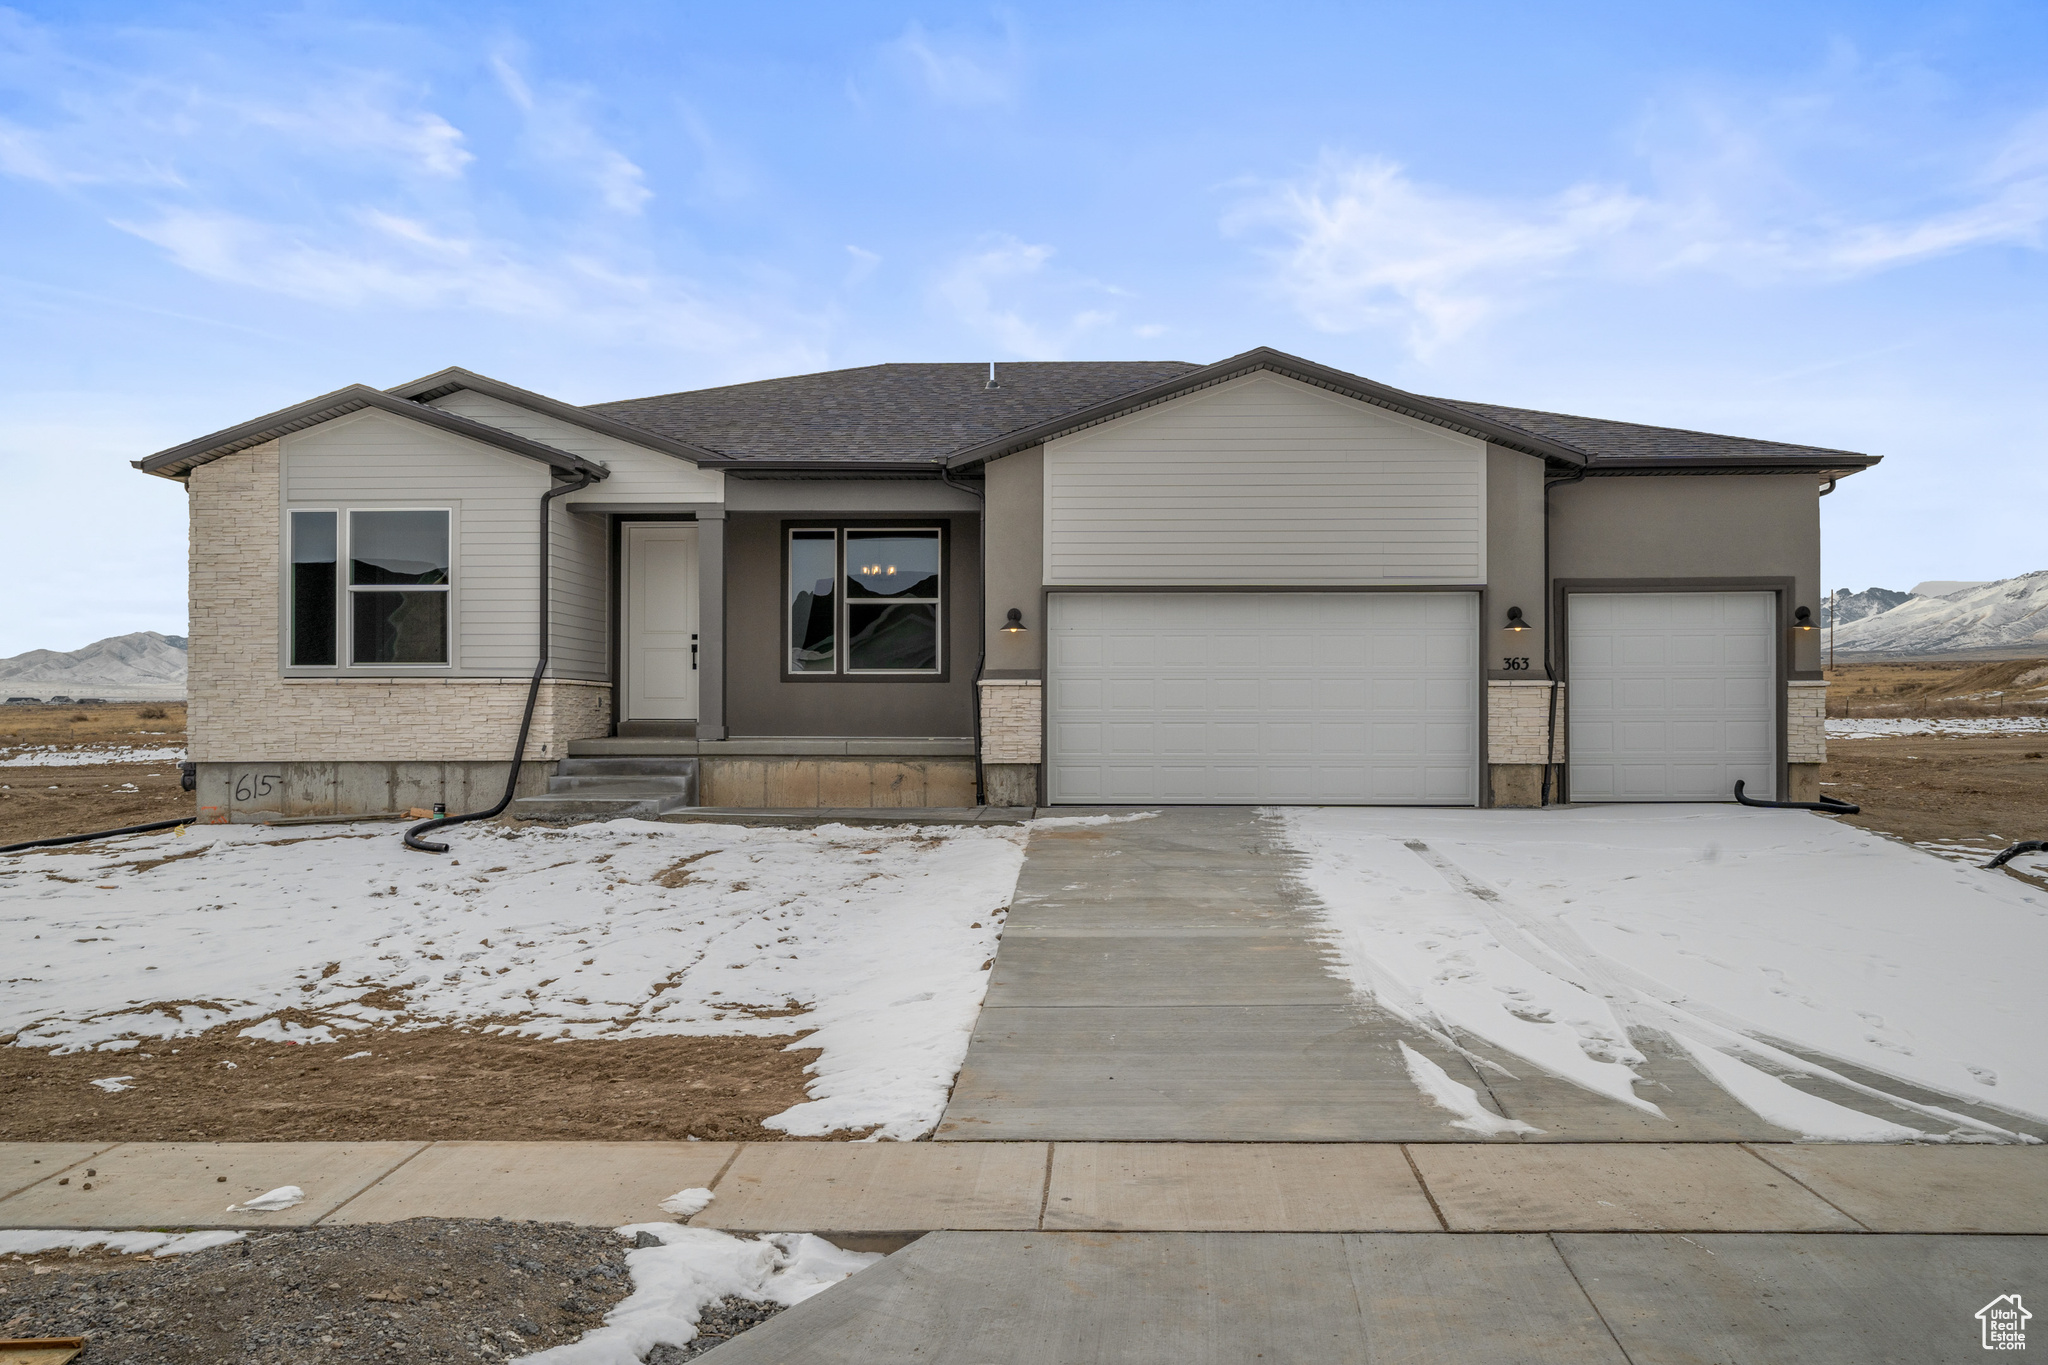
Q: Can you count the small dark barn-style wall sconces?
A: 3